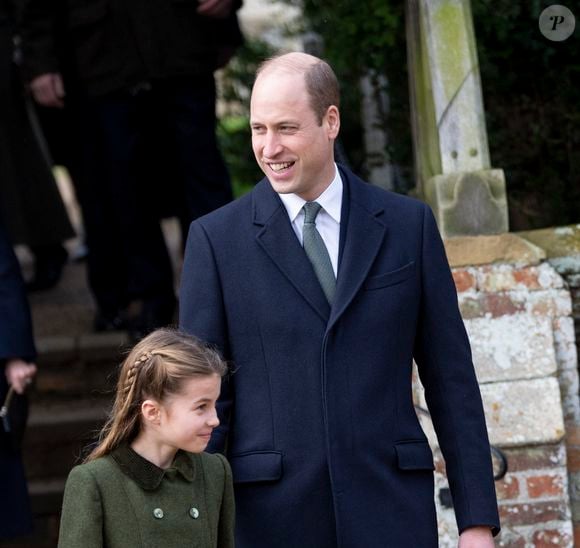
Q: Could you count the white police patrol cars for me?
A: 0